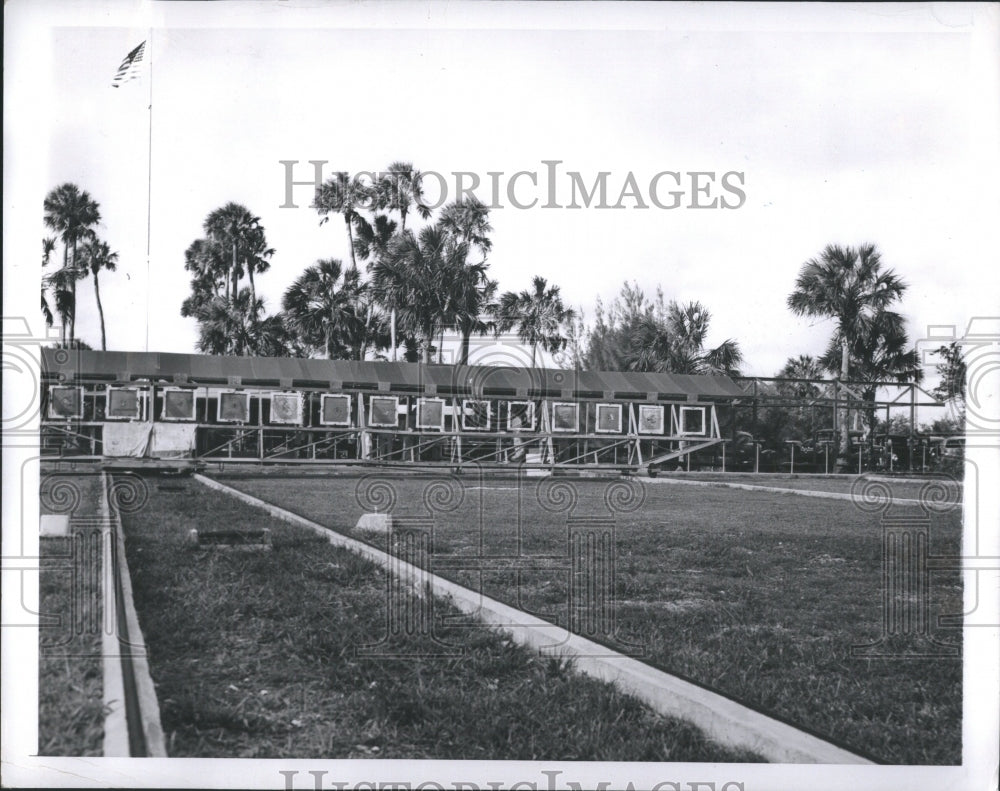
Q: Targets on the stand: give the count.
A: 14